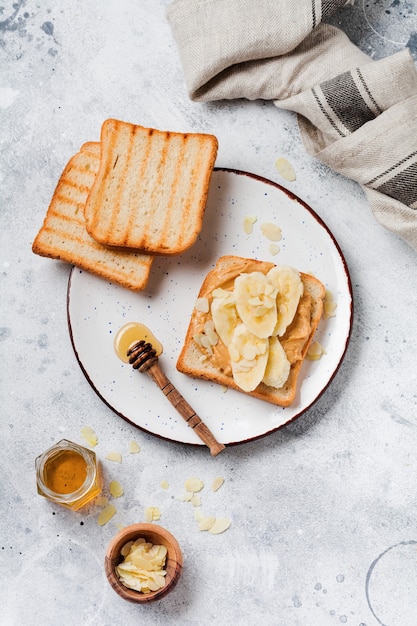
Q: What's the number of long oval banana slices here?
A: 5